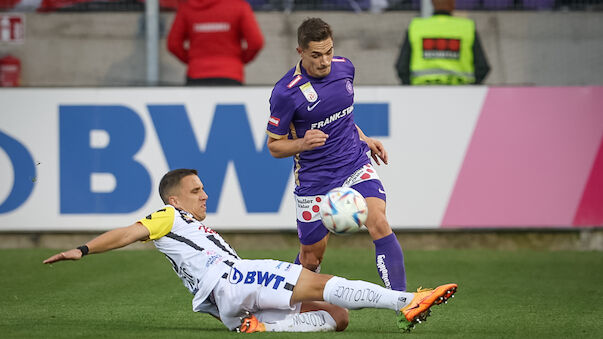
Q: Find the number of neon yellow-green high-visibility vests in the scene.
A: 1